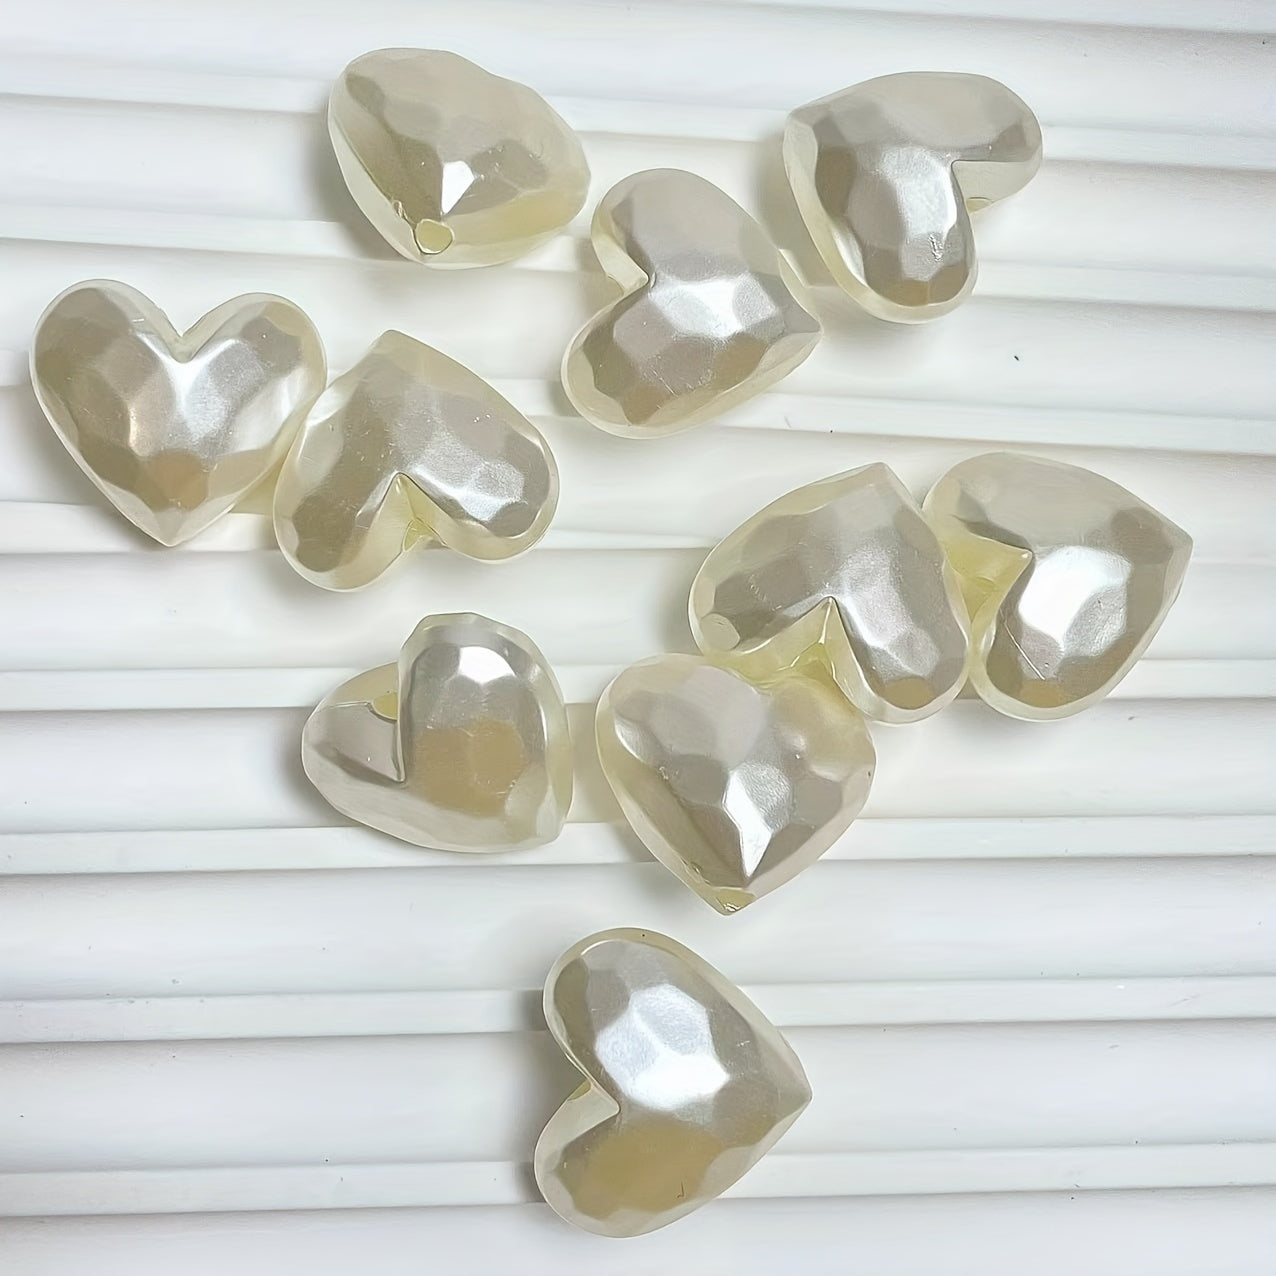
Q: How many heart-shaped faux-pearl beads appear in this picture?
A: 10